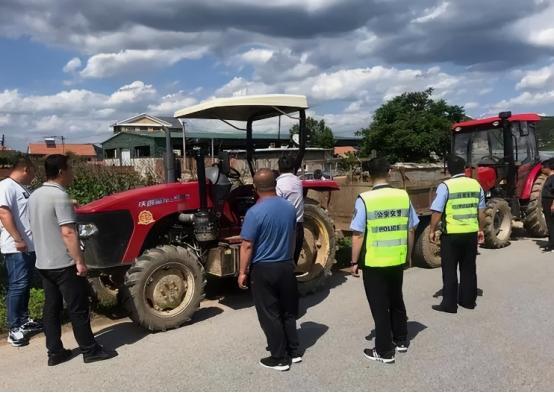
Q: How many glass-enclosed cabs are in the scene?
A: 1